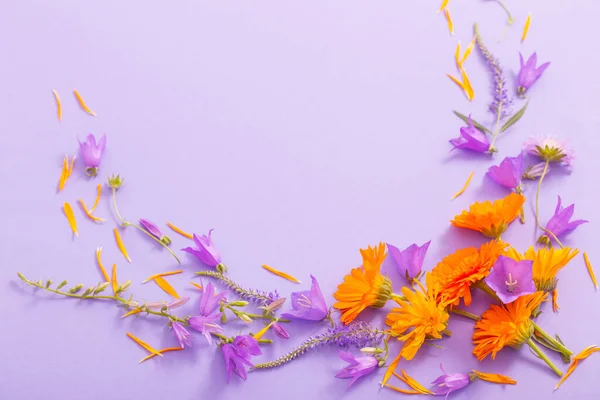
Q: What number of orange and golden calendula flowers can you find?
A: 6